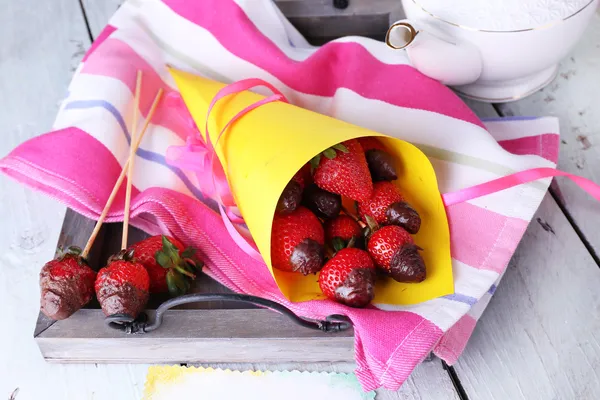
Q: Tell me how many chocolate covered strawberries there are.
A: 9